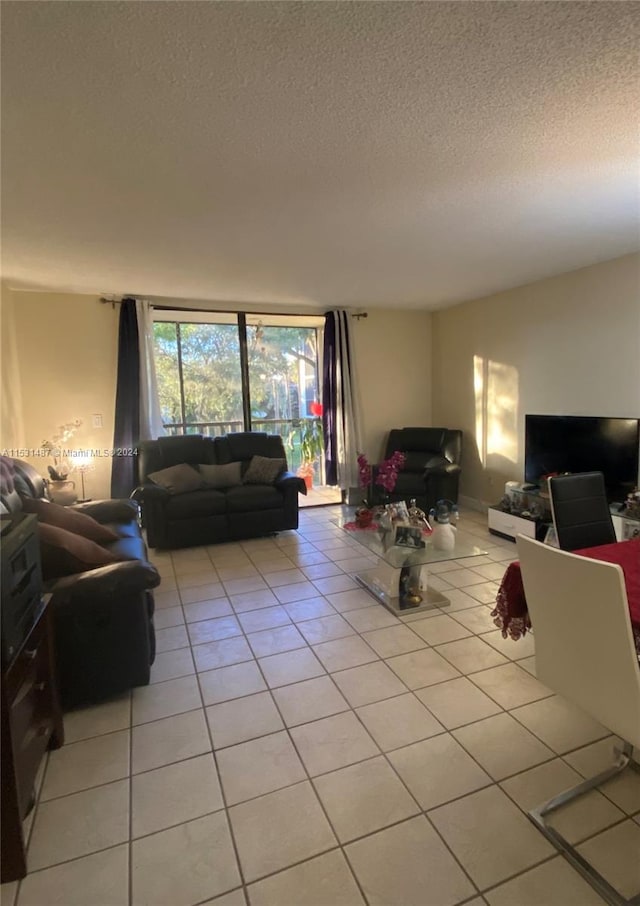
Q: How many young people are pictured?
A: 0